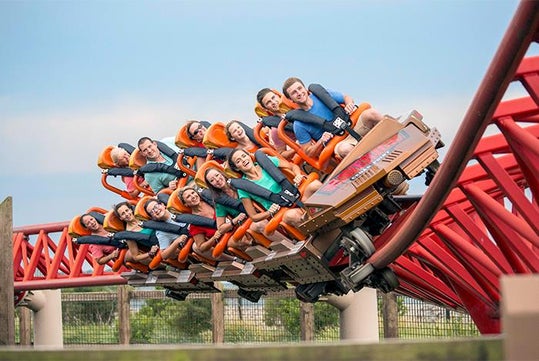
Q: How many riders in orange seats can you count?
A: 12